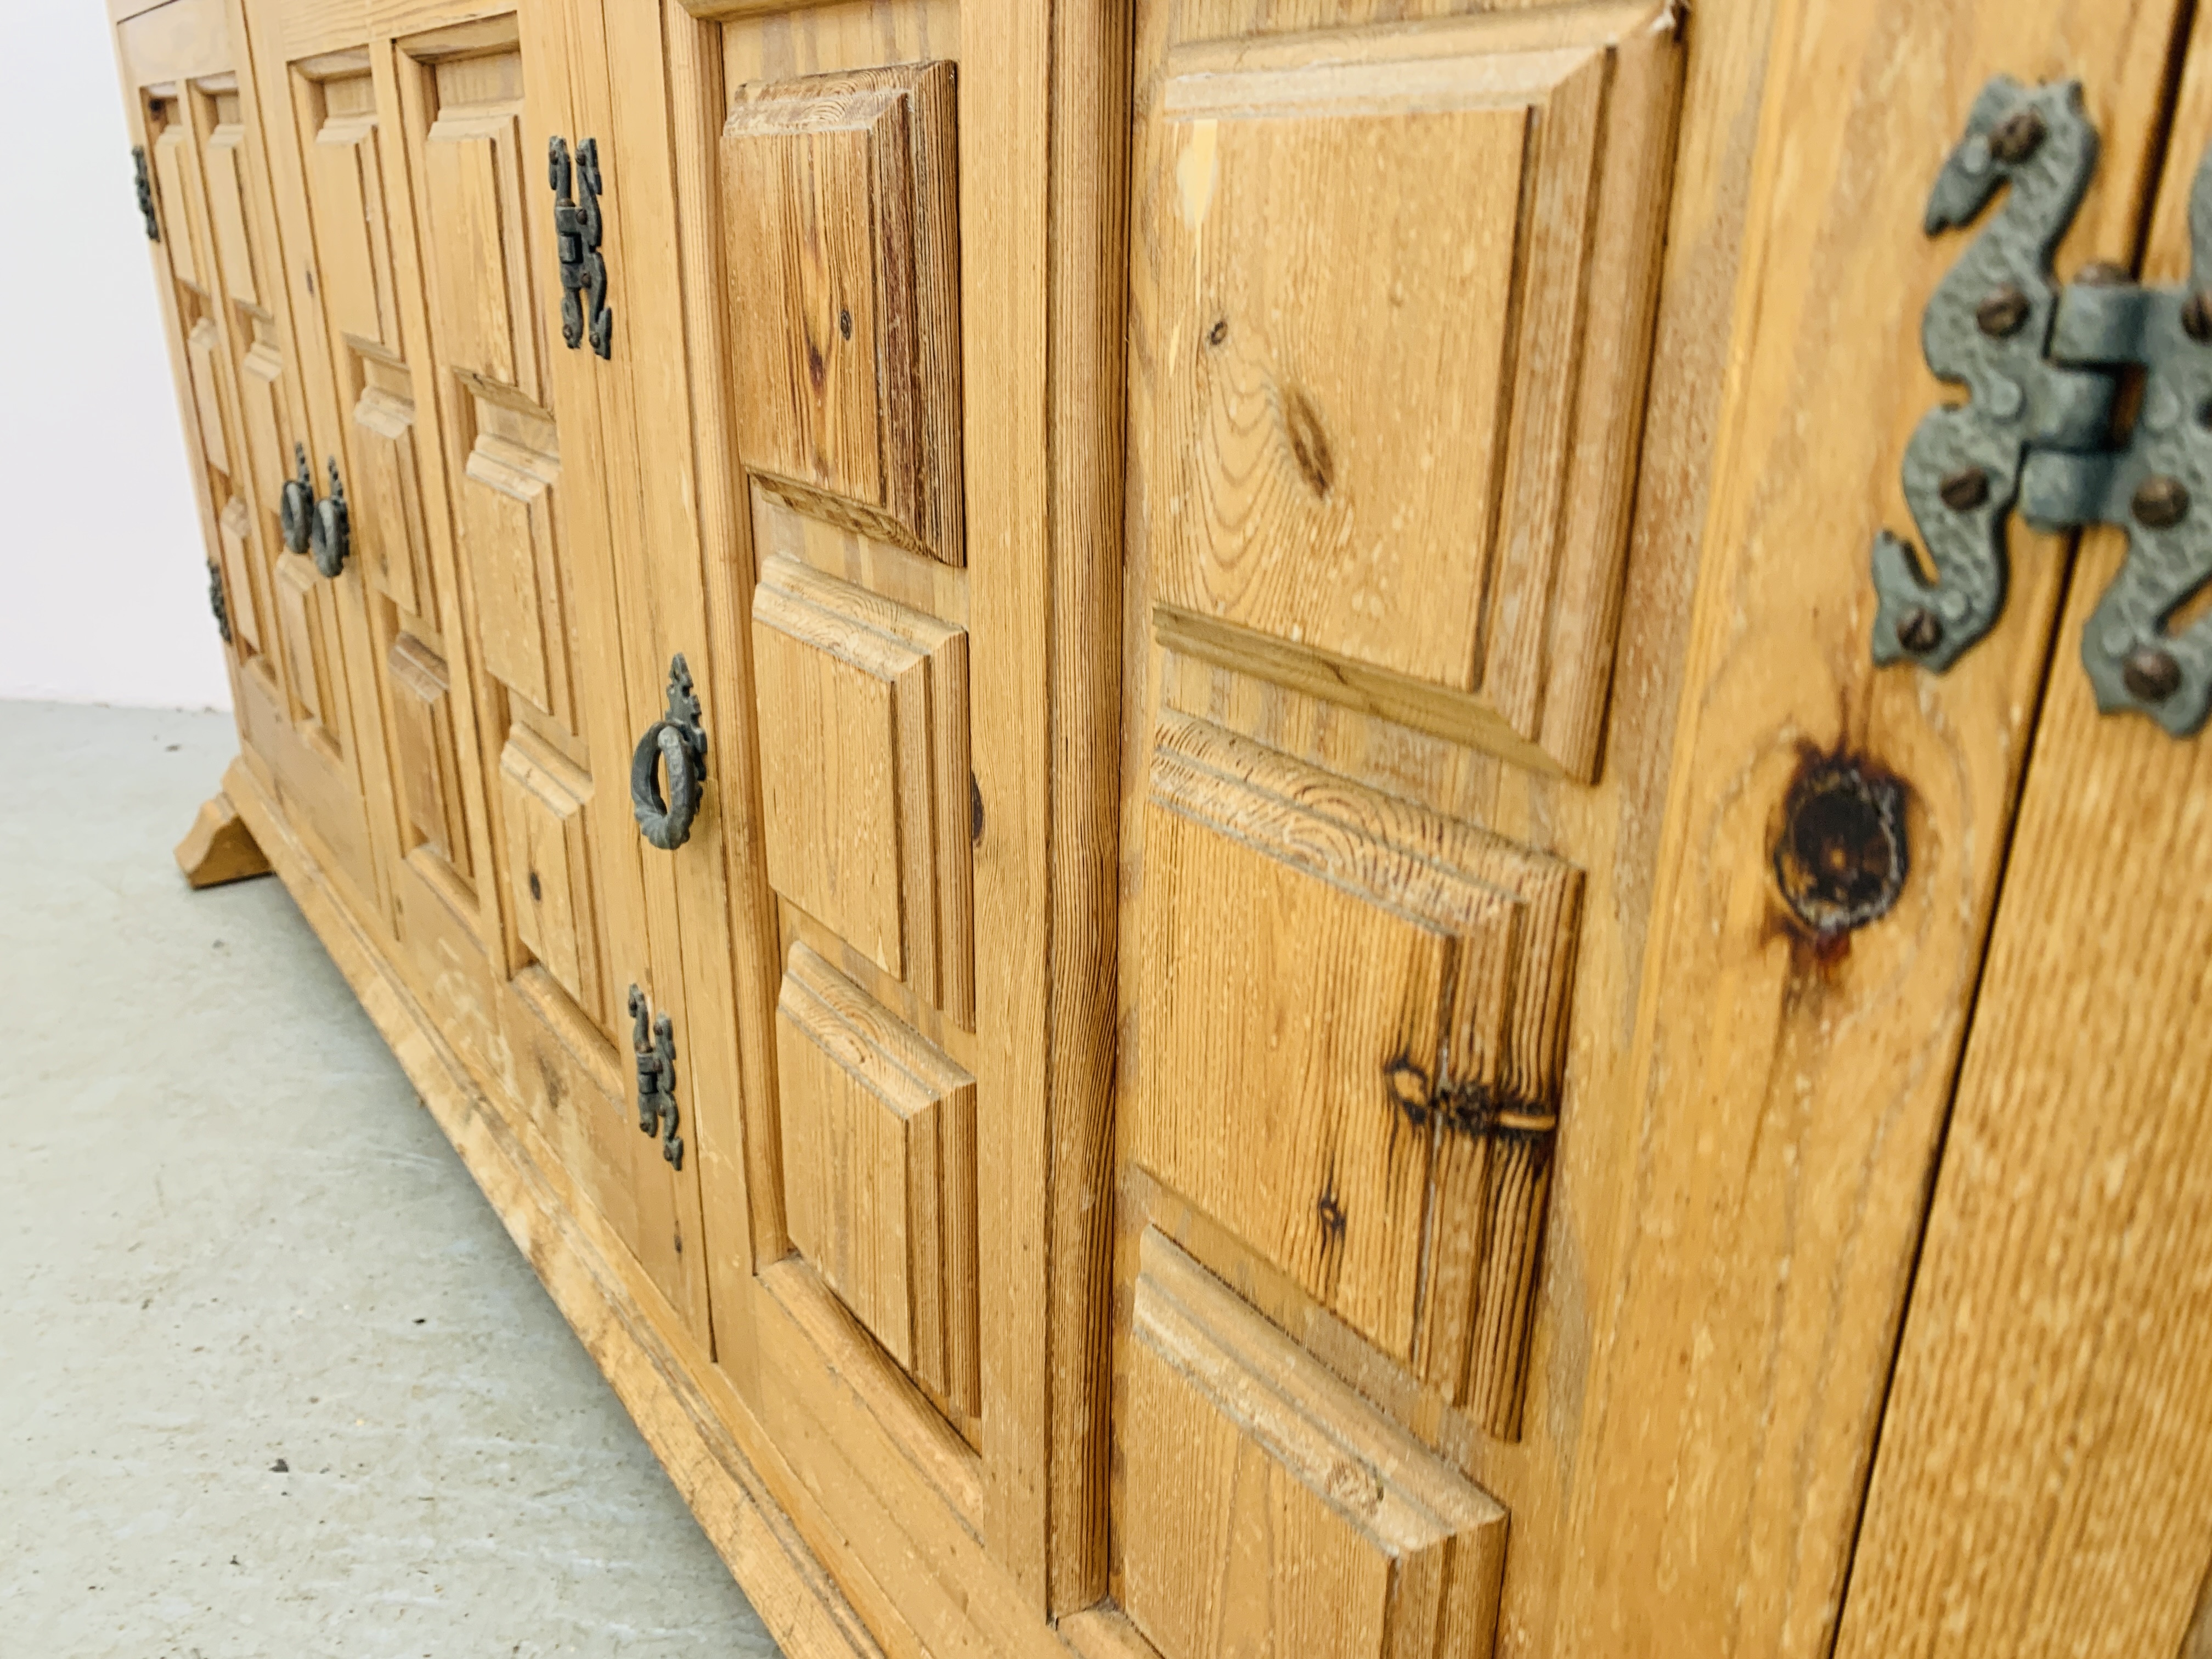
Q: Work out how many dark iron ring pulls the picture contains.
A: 3